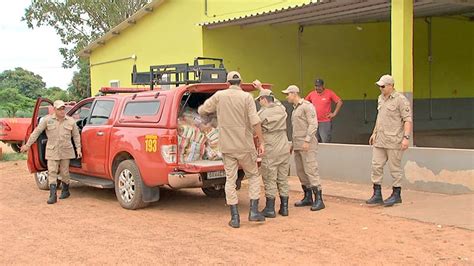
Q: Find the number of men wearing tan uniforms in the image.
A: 5